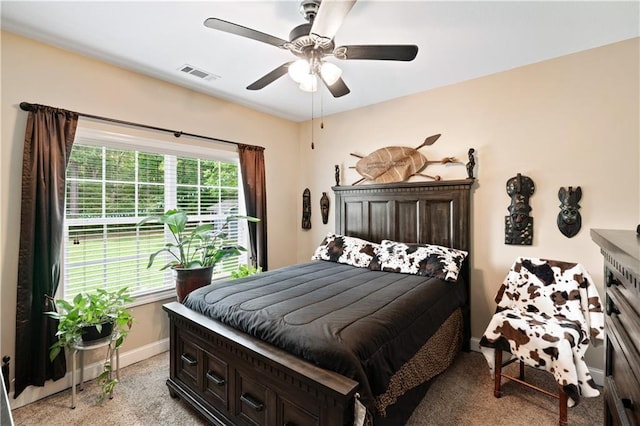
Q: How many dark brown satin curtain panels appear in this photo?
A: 2